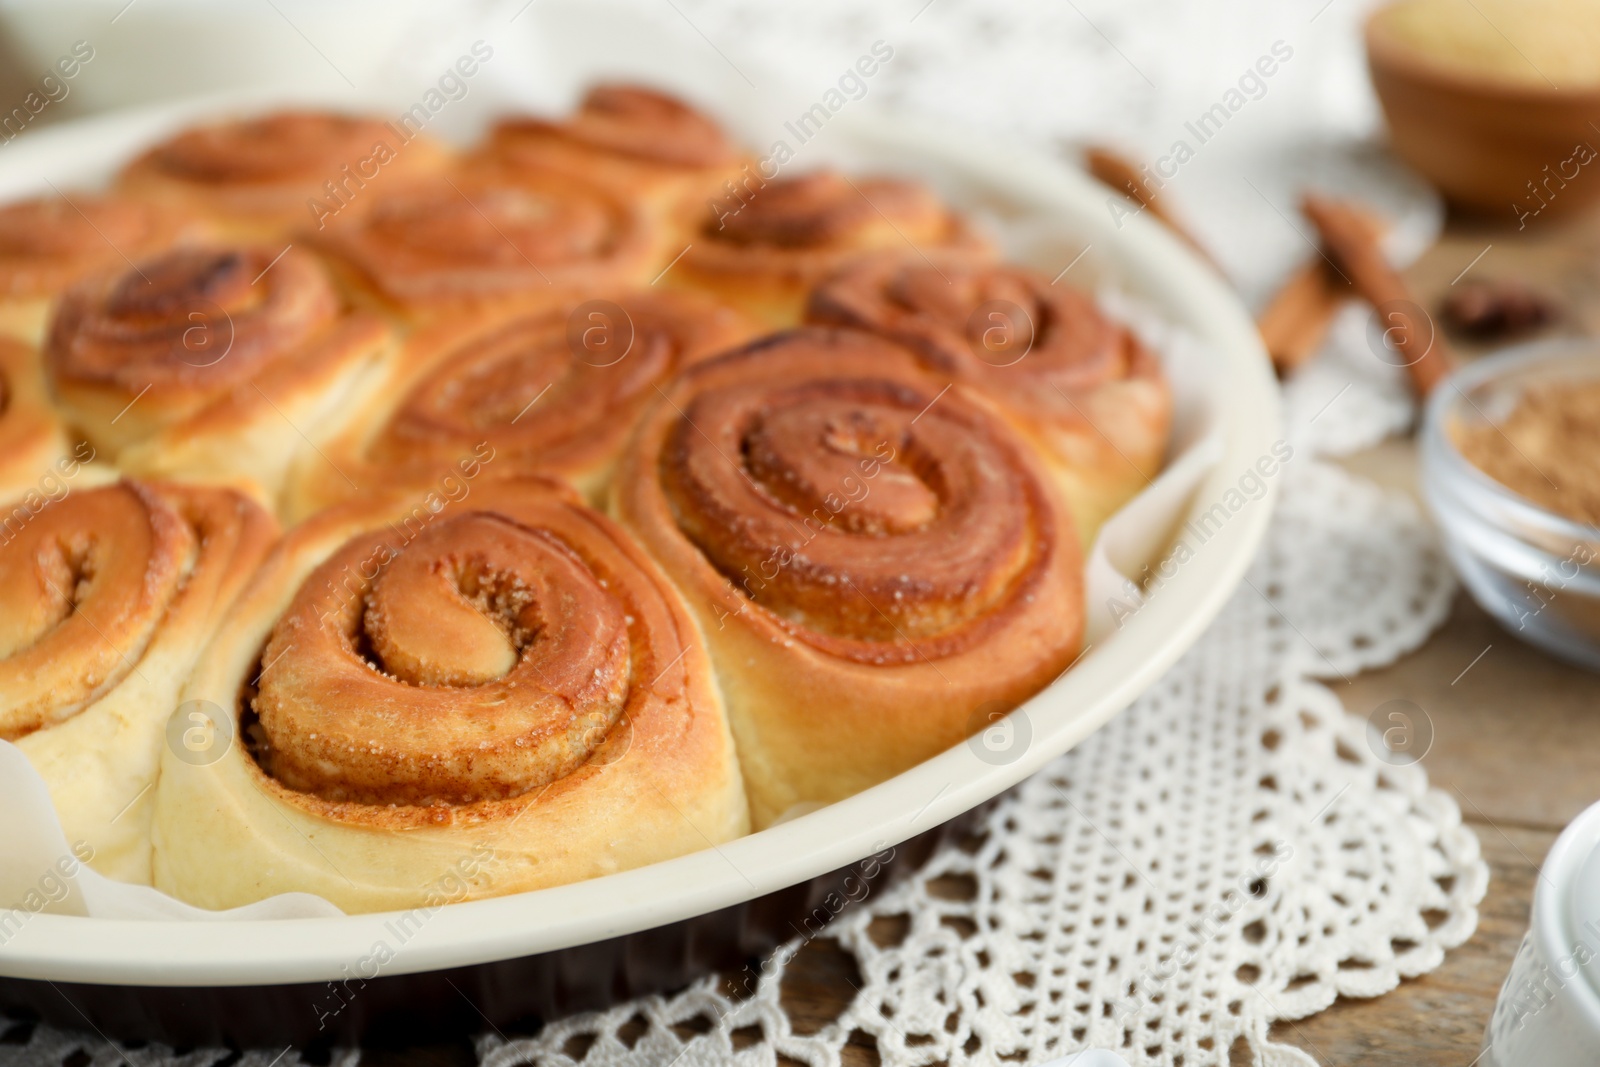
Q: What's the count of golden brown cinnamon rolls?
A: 12